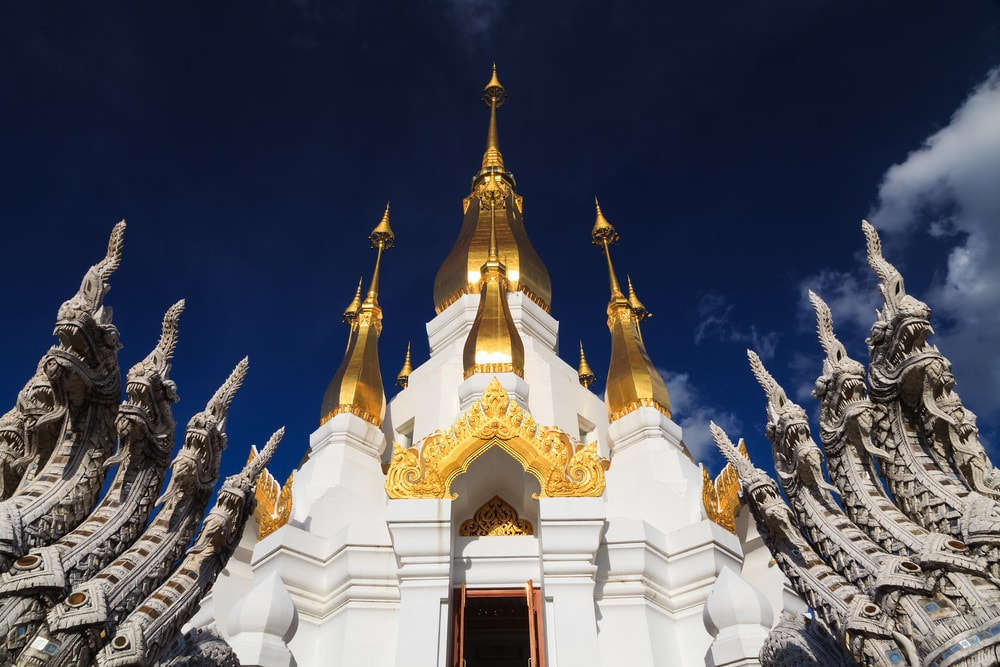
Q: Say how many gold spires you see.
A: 8